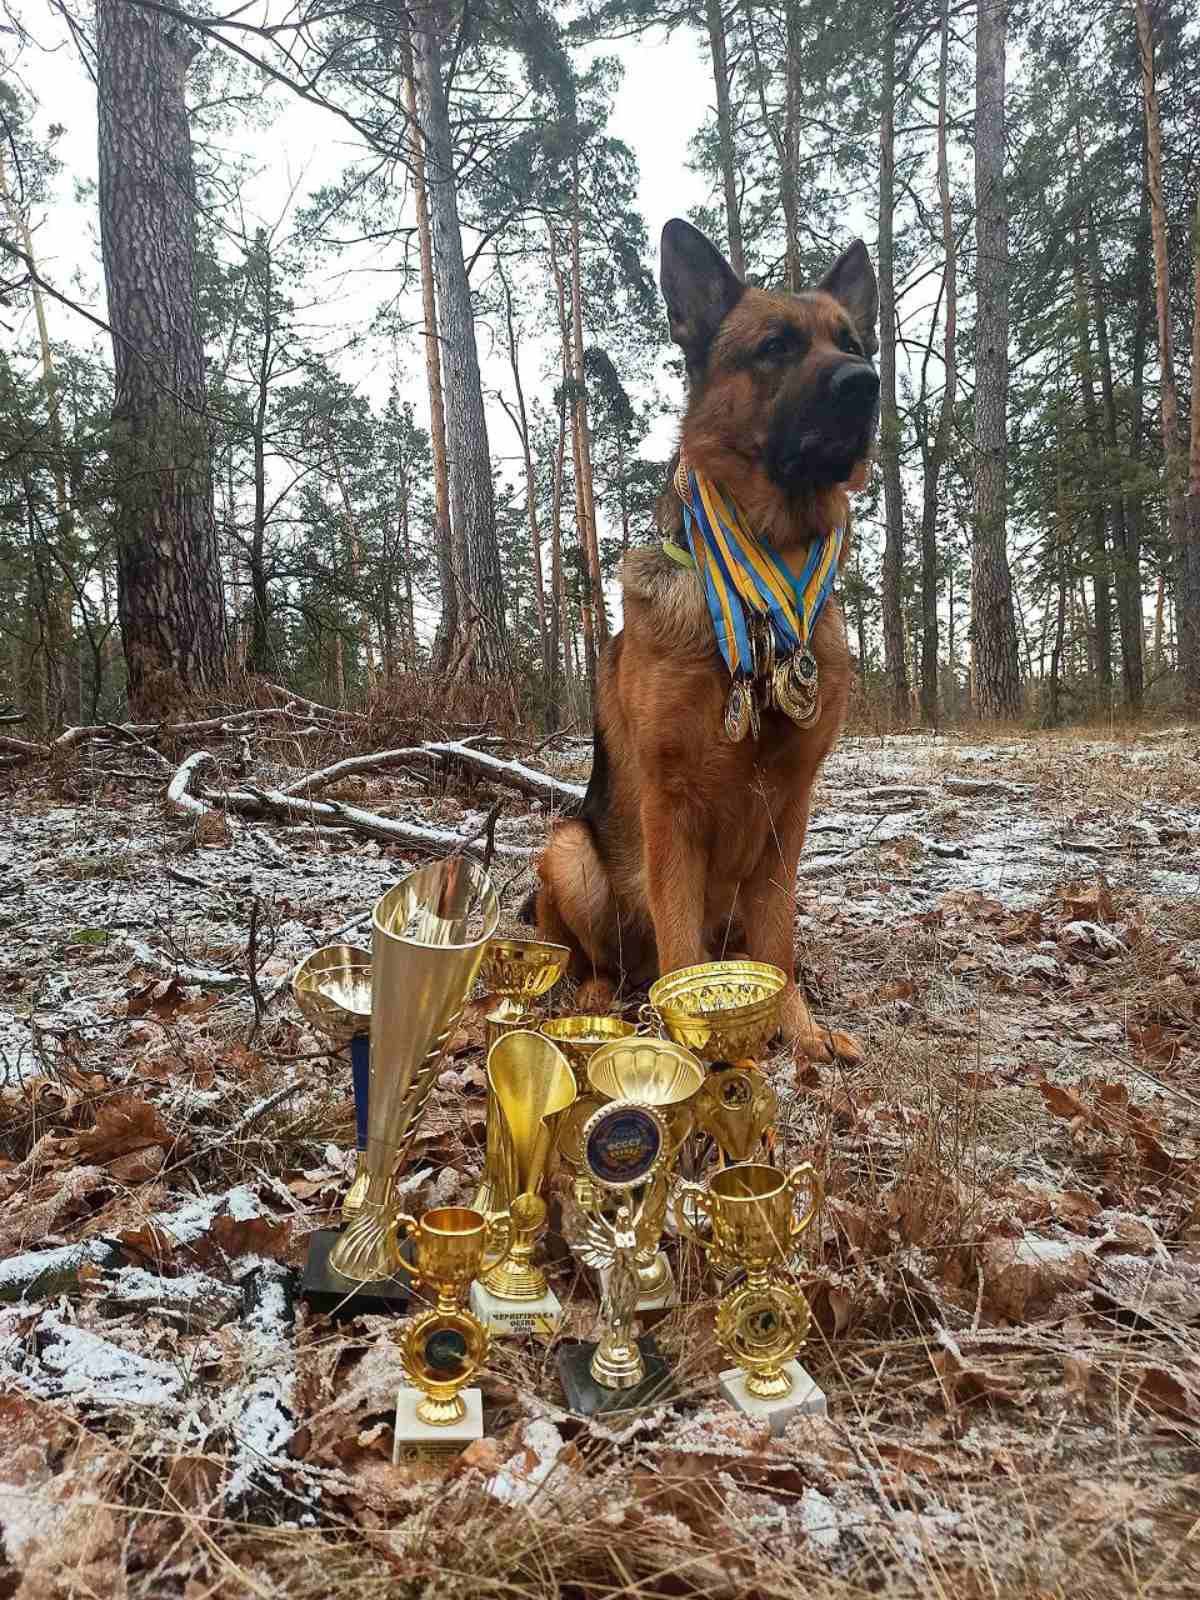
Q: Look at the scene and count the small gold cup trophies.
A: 2